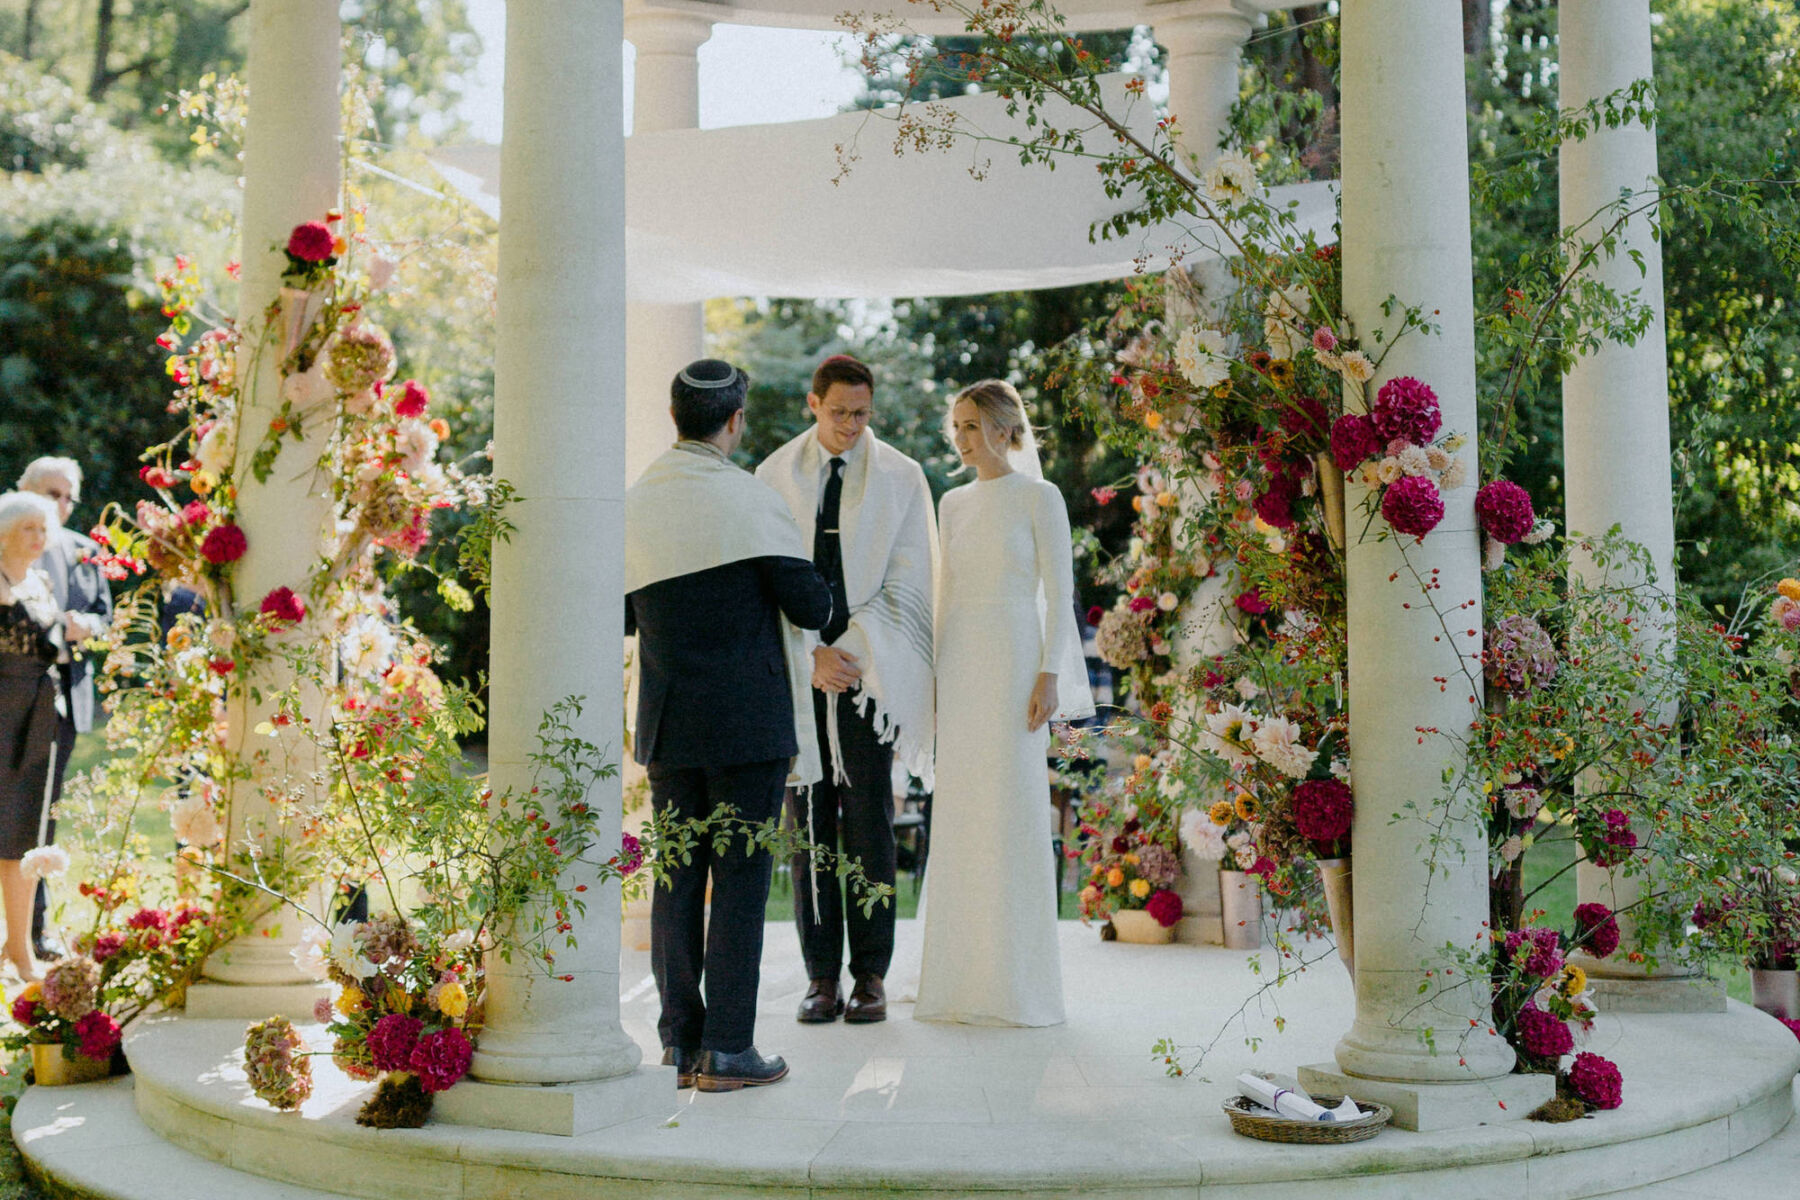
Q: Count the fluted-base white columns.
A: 6